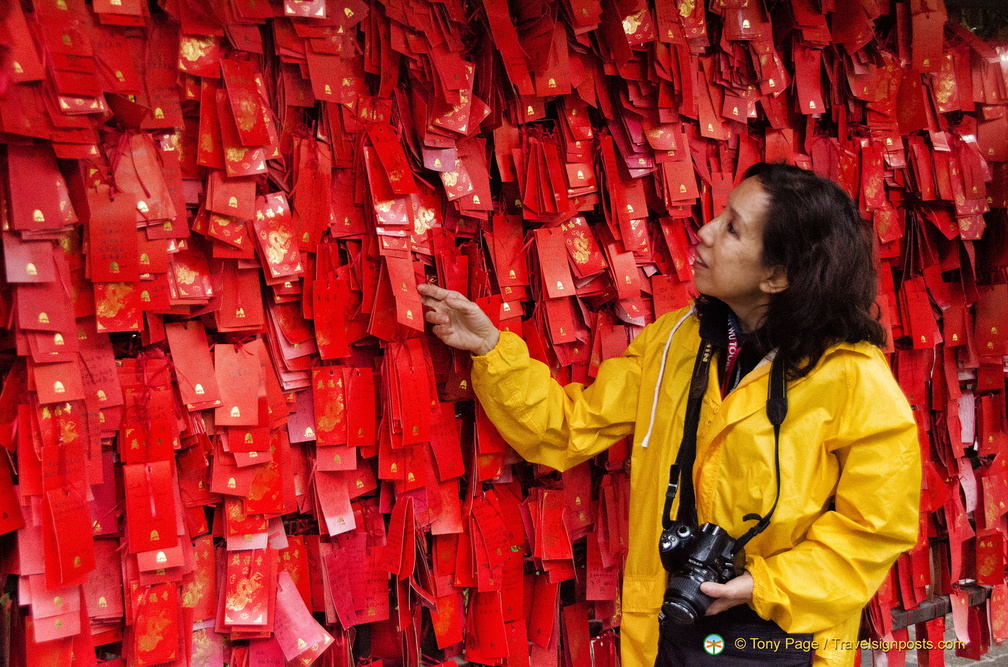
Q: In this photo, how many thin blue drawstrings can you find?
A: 0